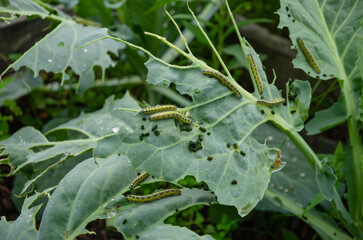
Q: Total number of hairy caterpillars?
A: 8